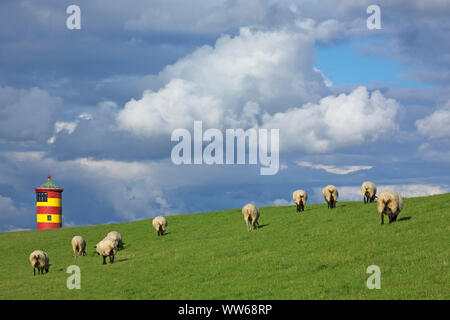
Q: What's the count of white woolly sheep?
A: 10